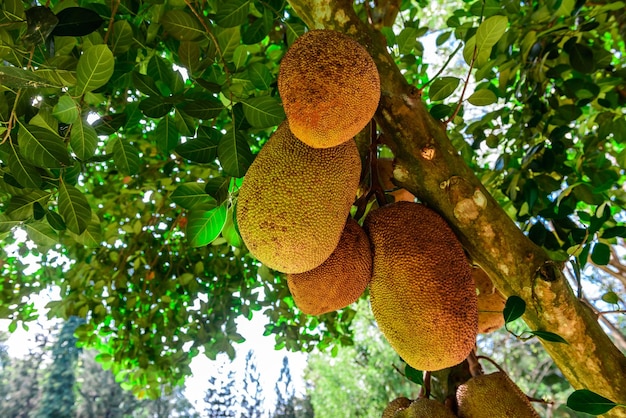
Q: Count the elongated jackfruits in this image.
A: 2